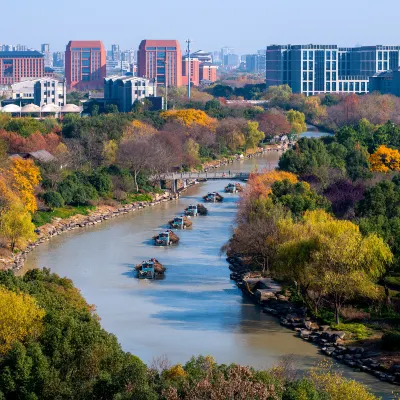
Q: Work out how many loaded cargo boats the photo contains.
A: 6